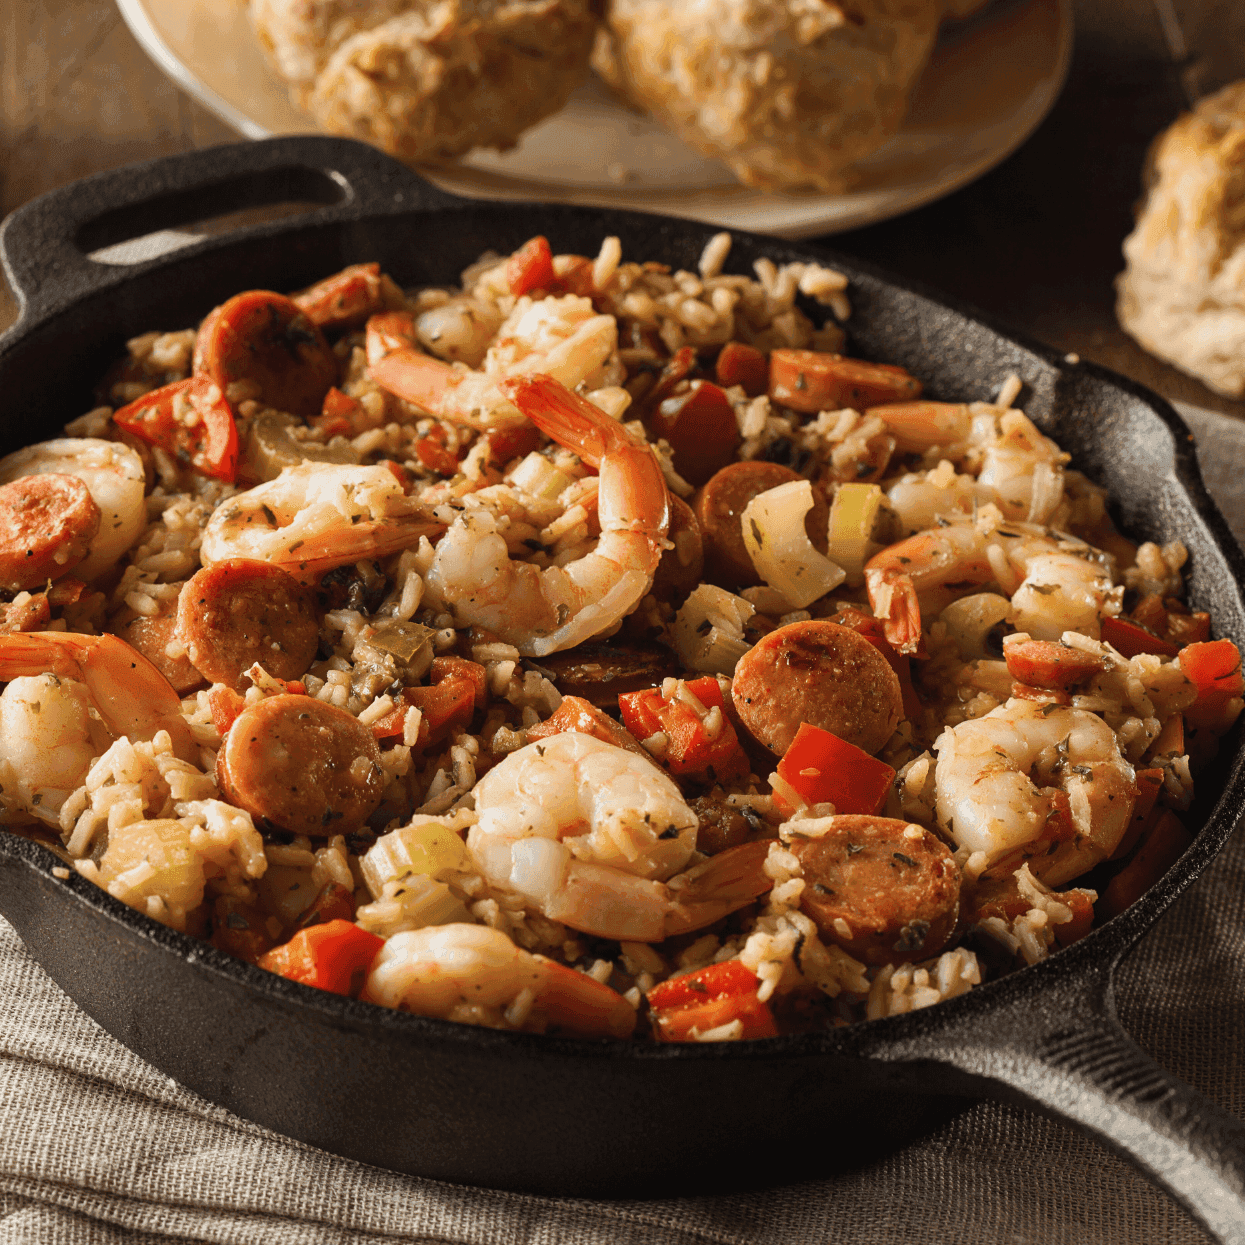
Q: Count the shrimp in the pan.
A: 10